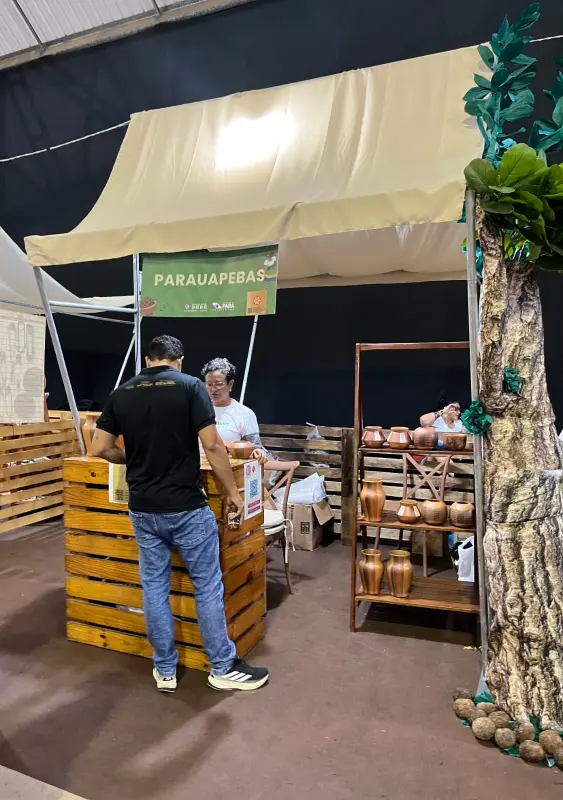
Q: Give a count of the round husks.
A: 11